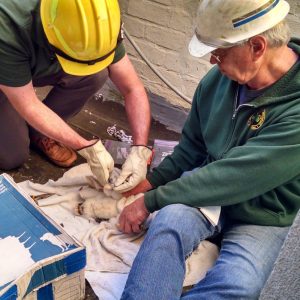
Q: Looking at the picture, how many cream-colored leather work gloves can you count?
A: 2